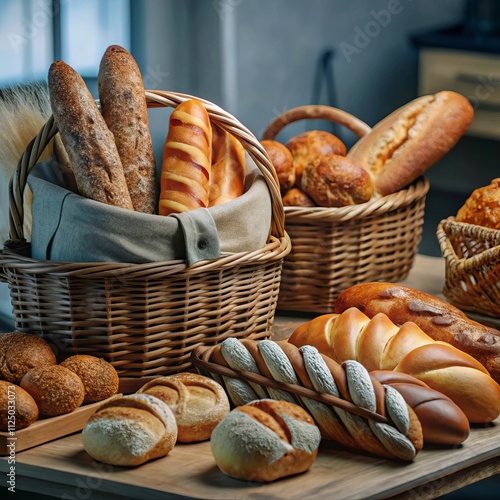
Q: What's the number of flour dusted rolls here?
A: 3